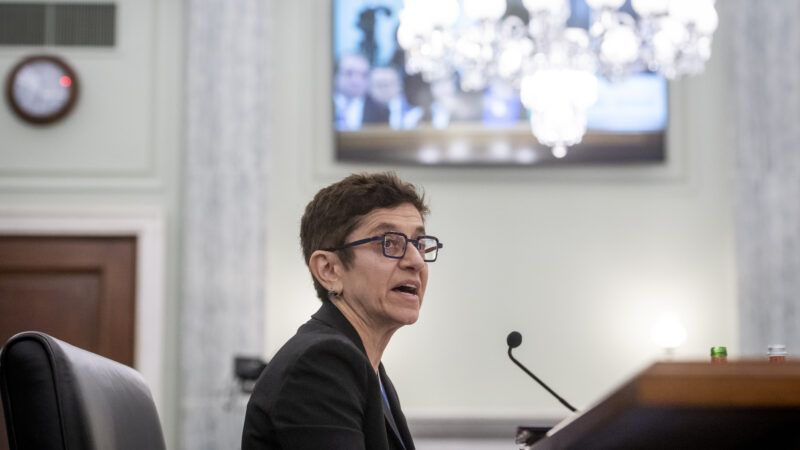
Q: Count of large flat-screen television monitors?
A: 1